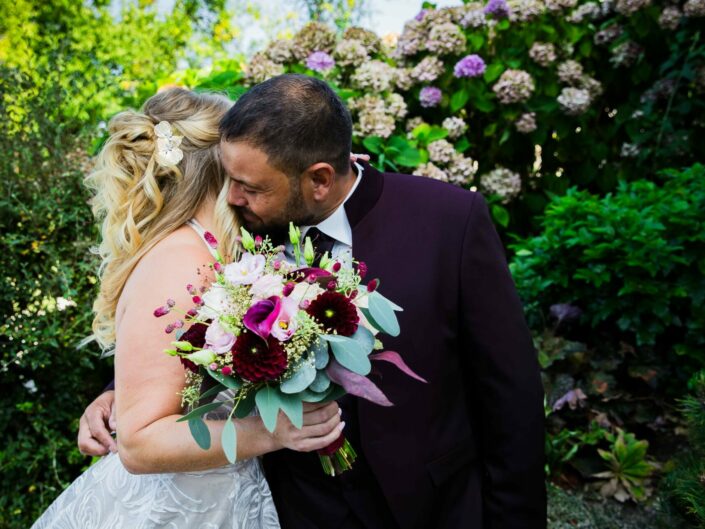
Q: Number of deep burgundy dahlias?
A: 3